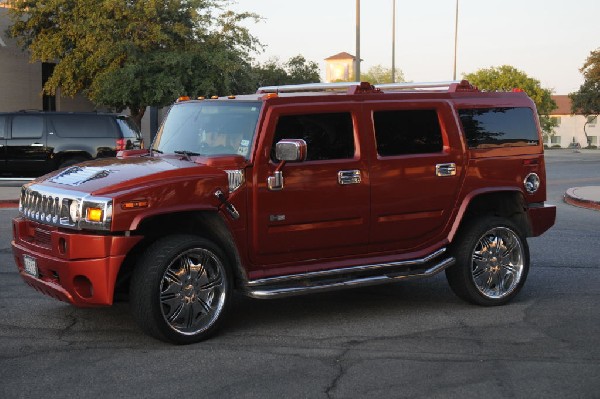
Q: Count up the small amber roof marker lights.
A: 5